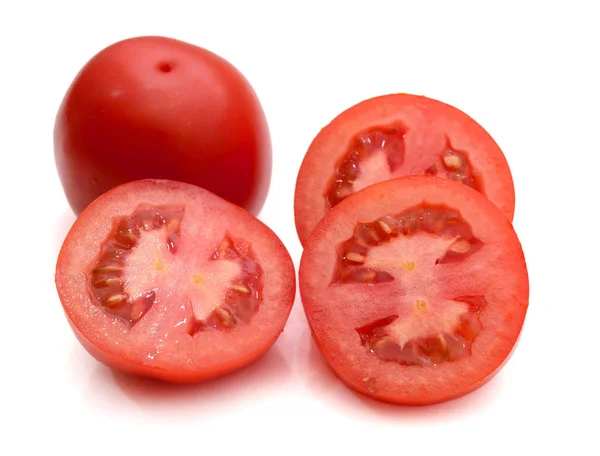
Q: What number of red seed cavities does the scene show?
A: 6